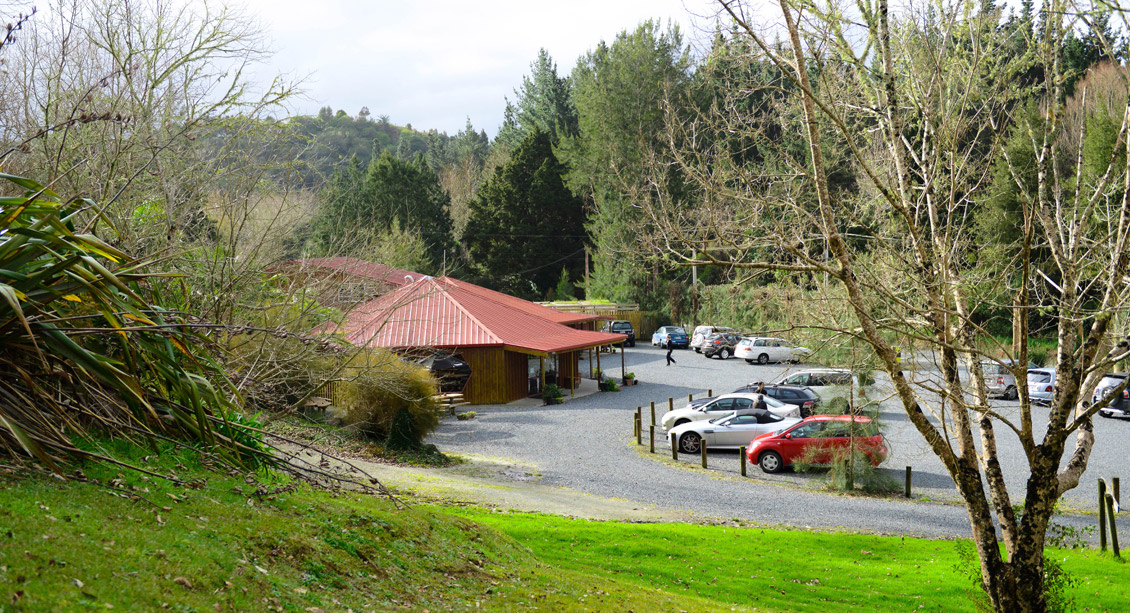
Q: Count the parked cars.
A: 13